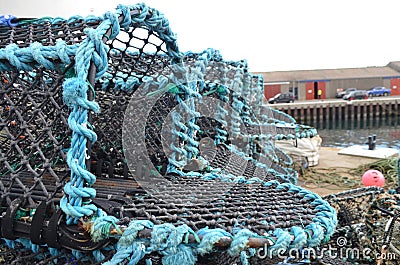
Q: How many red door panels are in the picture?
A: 4